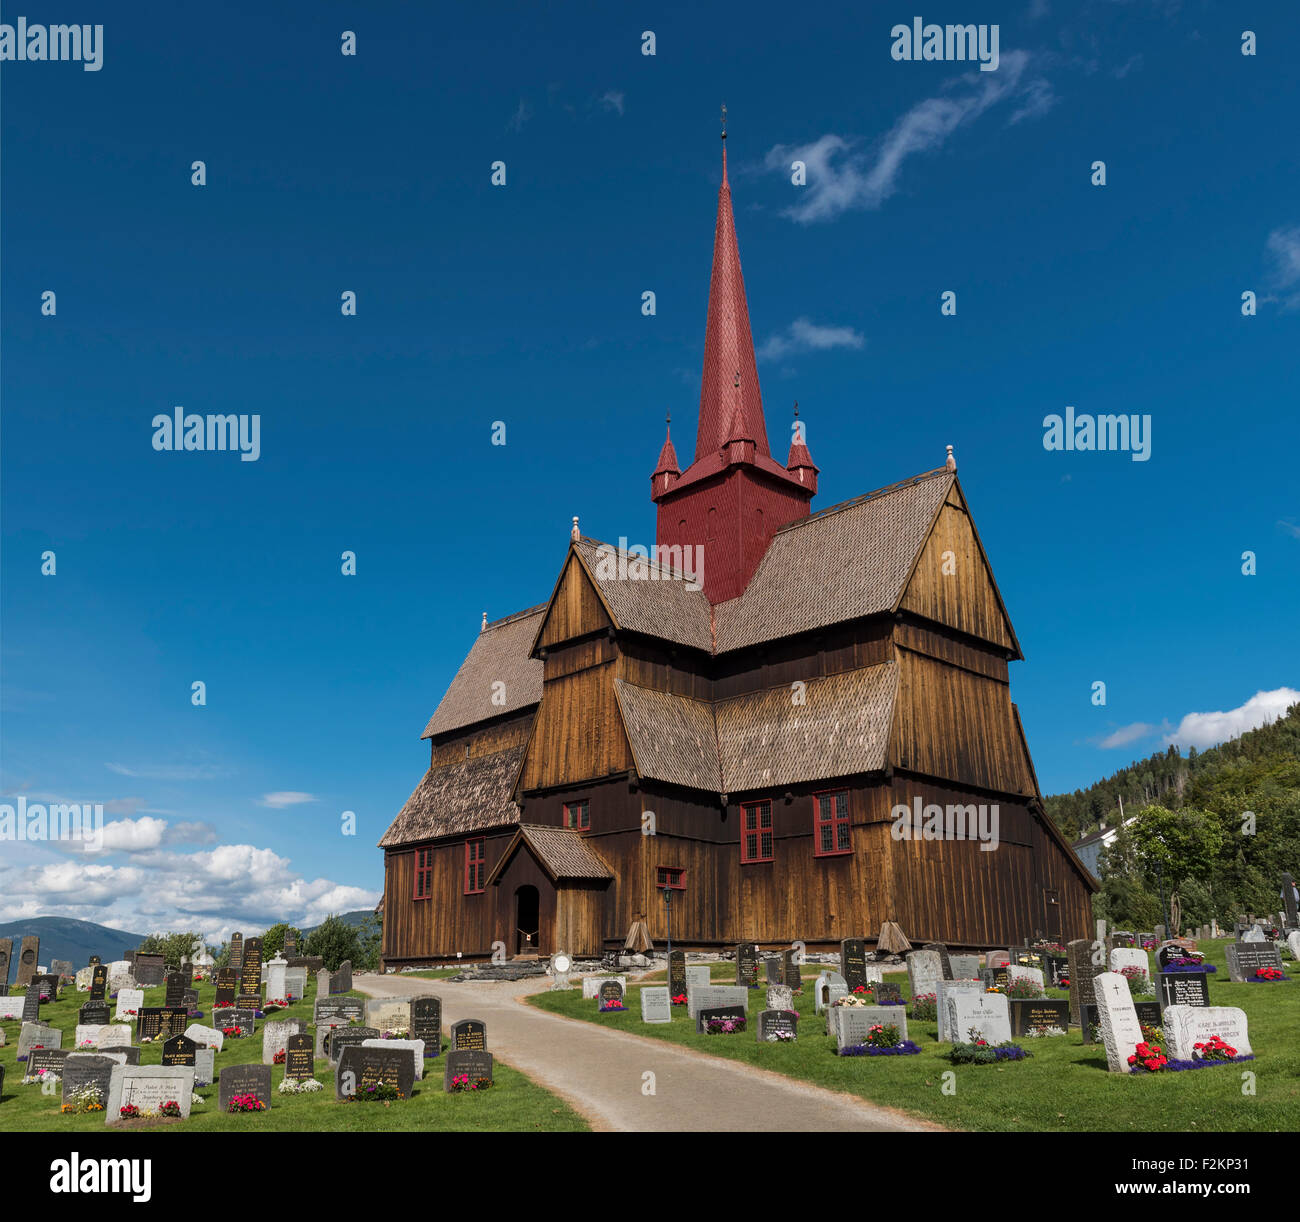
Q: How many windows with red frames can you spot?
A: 6